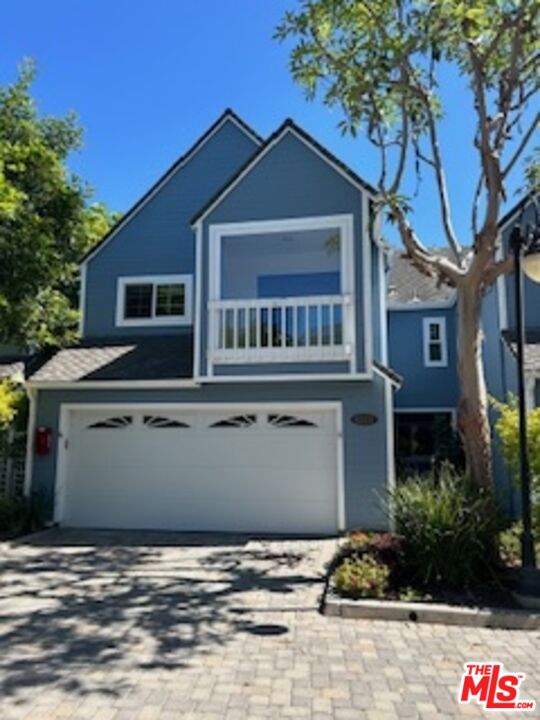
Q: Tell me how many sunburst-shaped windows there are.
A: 4